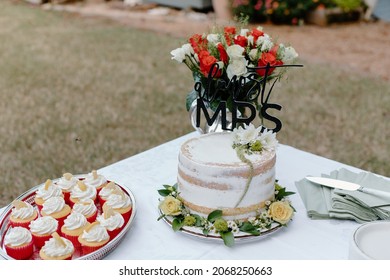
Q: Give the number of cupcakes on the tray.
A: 15